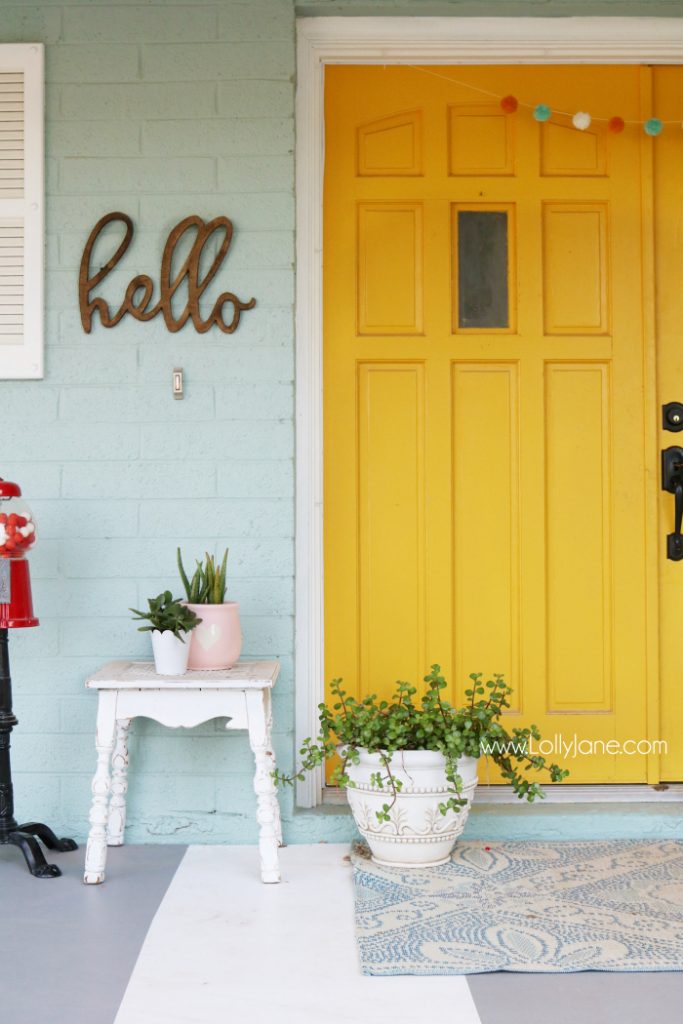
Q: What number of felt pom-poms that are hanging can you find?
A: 5